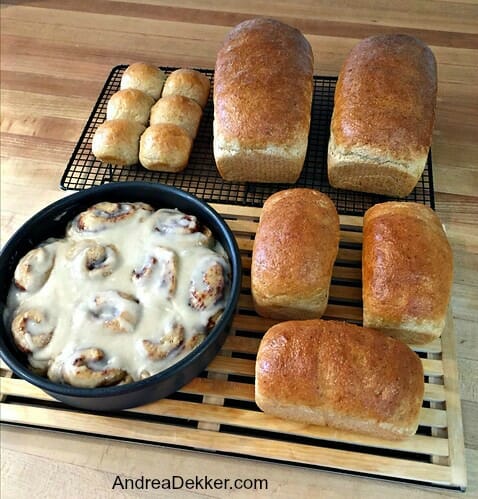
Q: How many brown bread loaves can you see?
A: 5